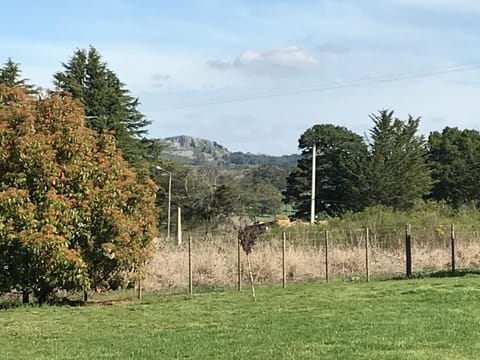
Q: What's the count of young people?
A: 0